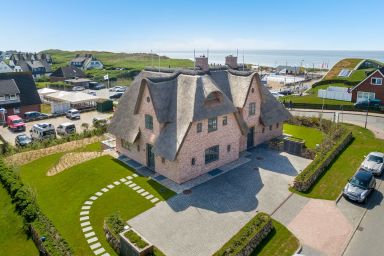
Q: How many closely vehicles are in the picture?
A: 2